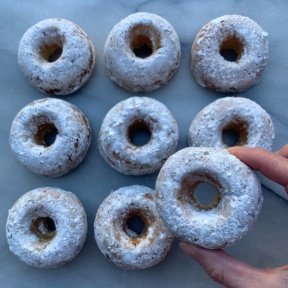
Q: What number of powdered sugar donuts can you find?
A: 9